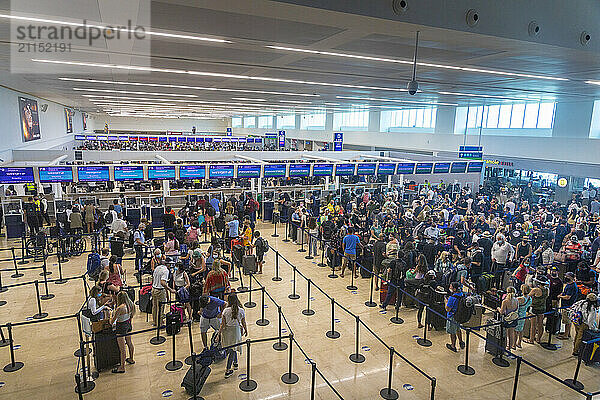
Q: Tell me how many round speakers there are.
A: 4